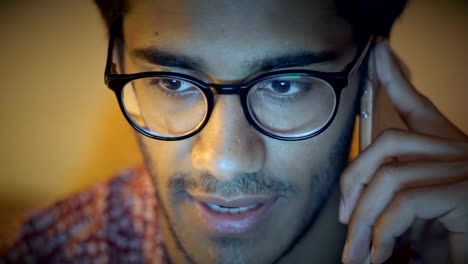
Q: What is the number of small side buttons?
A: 2